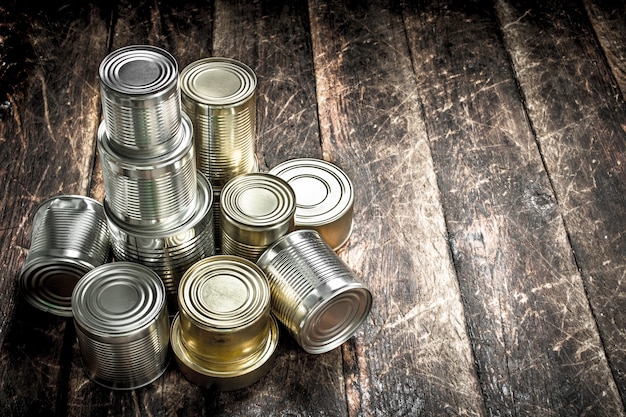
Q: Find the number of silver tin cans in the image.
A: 6